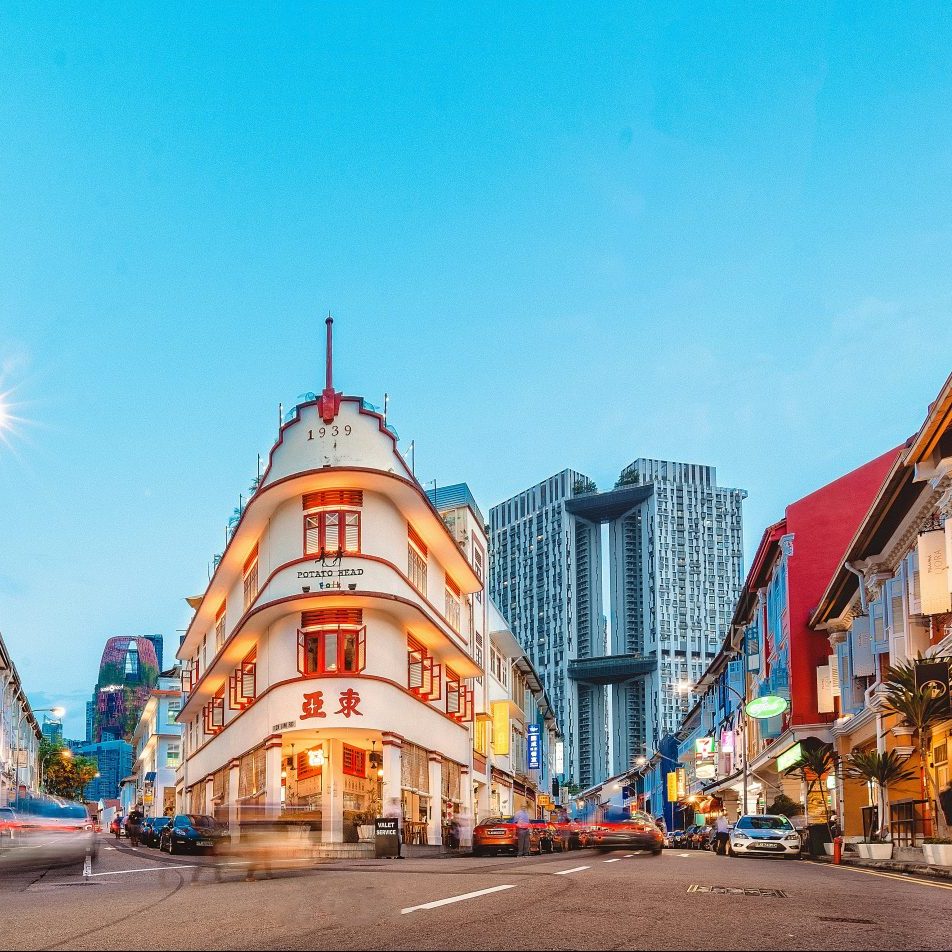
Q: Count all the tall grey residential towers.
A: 2